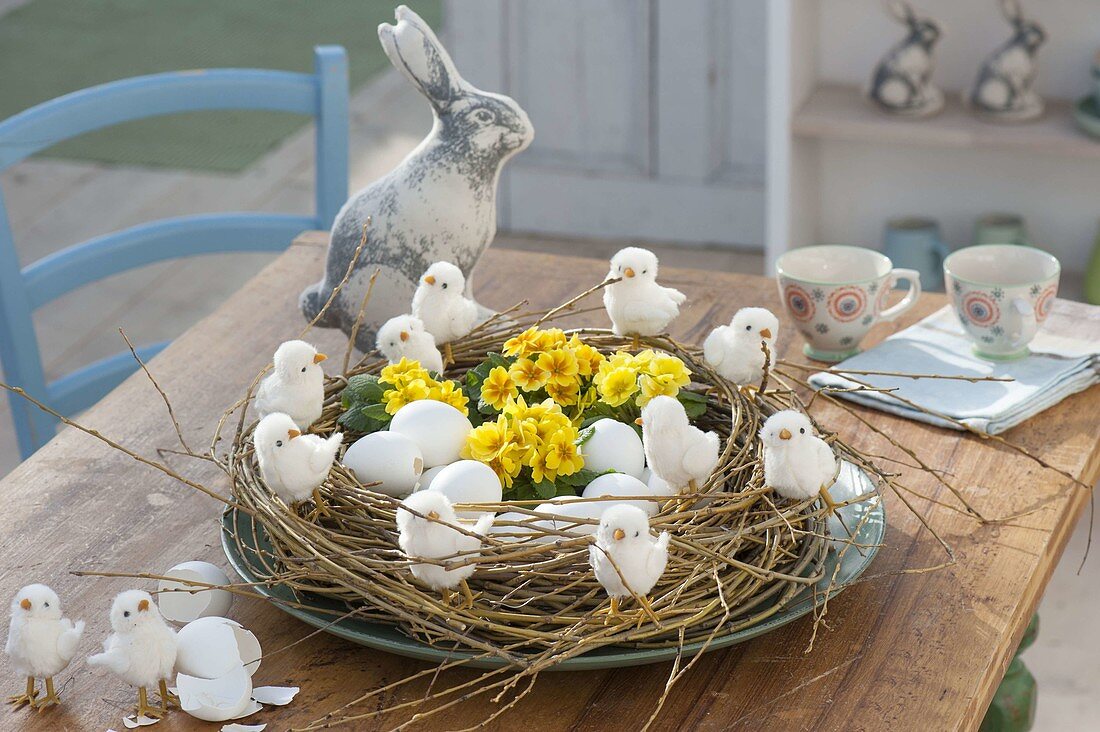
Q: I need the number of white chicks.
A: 12